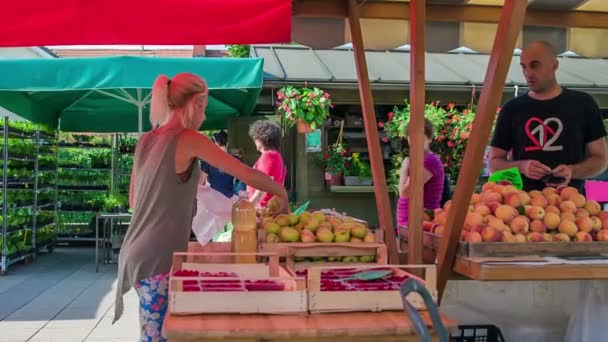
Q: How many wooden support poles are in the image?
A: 3